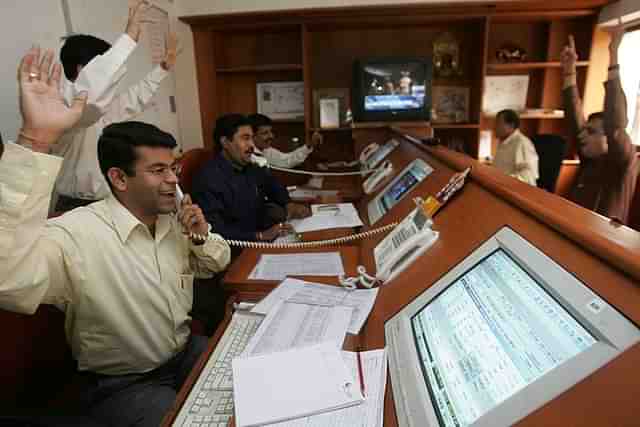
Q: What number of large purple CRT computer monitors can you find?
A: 0